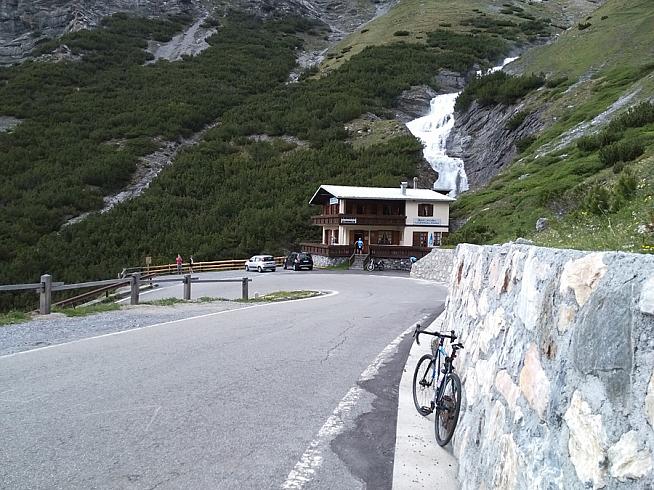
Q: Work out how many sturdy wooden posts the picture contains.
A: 4